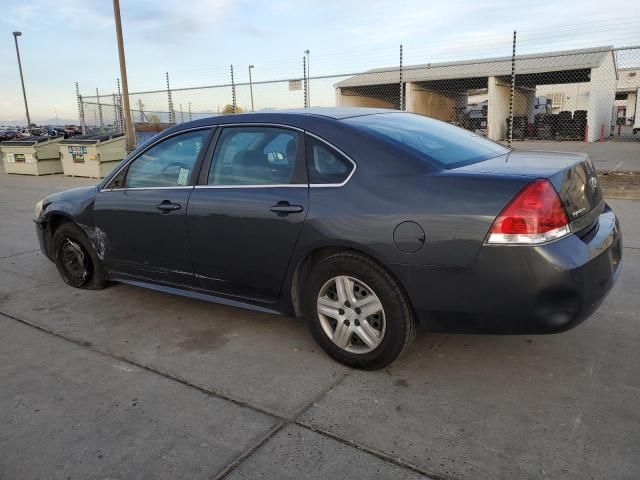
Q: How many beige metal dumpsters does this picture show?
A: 2